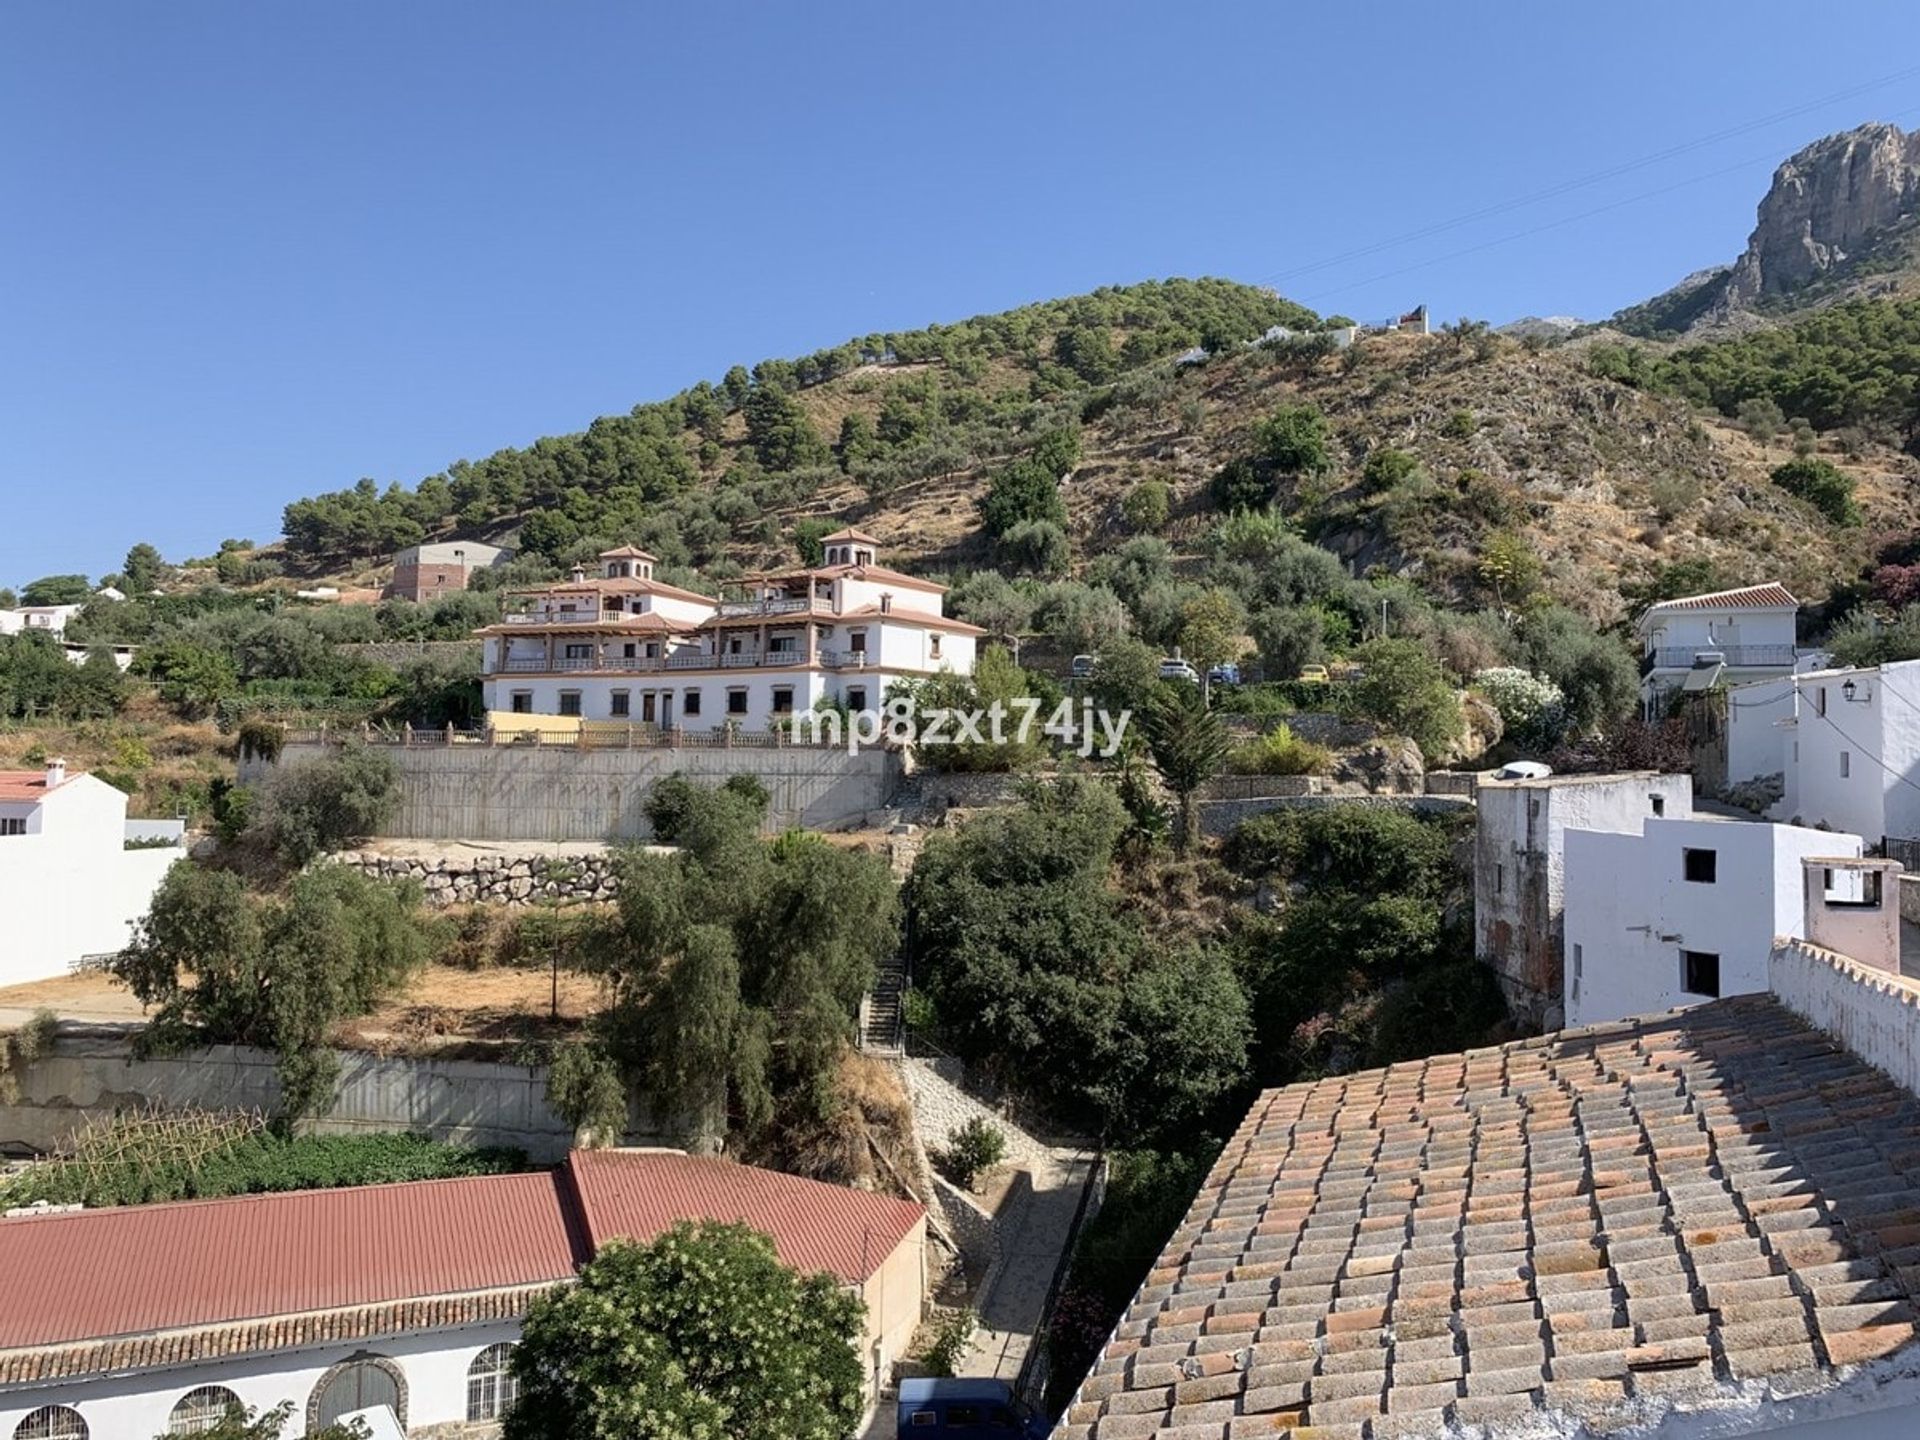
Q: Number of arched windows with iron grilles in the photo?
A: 3